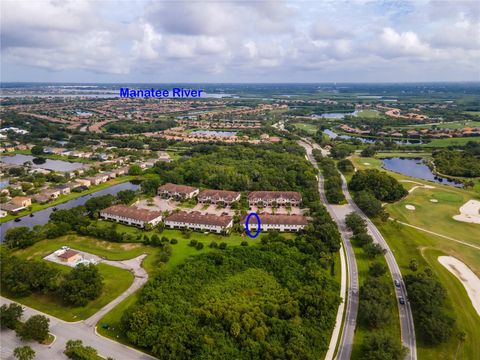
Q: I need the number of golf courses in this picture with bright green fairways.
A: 1